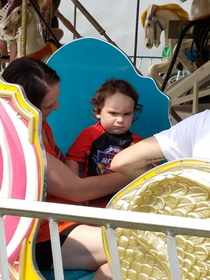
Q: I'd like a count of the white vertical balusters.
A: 4